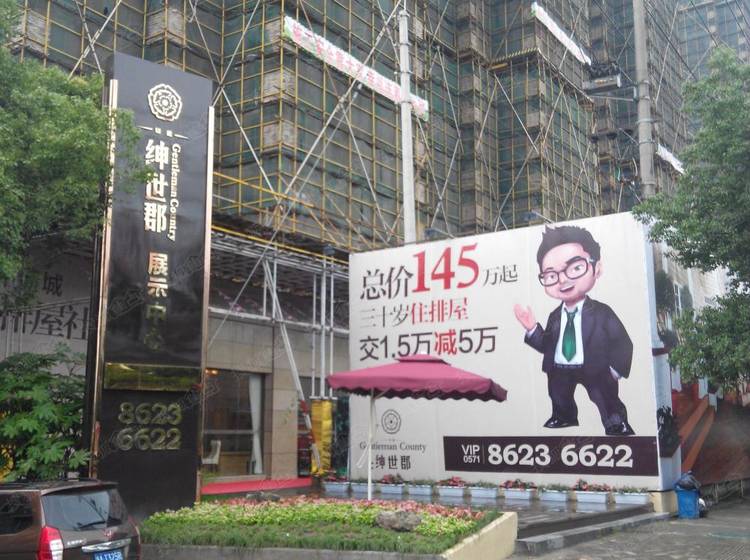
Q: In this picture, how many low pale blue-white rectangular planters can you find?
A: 10